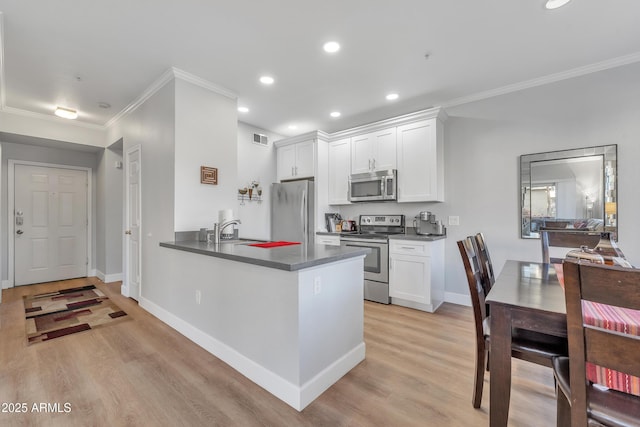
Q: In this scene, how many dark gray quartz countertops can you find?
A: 3